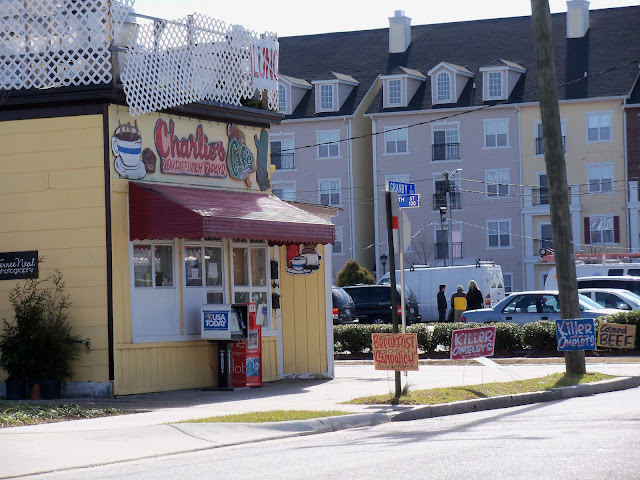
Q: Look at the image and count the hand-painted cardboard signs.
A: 4